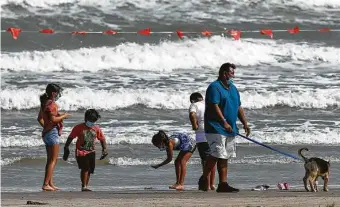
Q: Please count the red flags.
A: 11